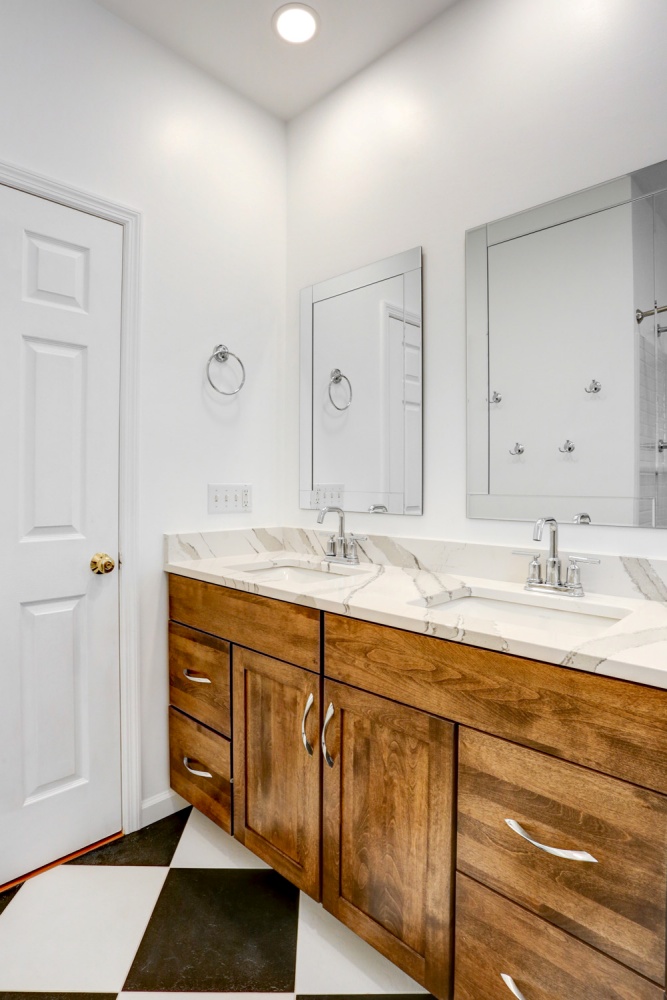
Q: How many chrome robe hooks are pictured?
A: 4